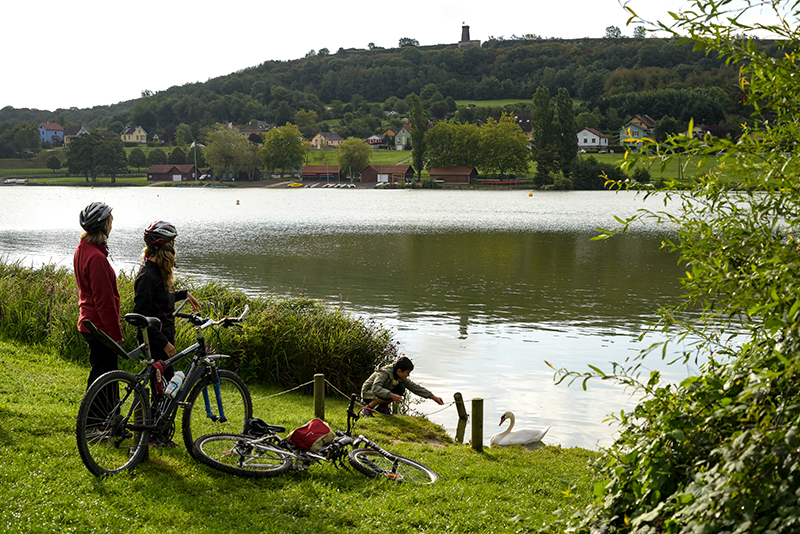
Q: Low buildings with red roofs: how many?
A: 4